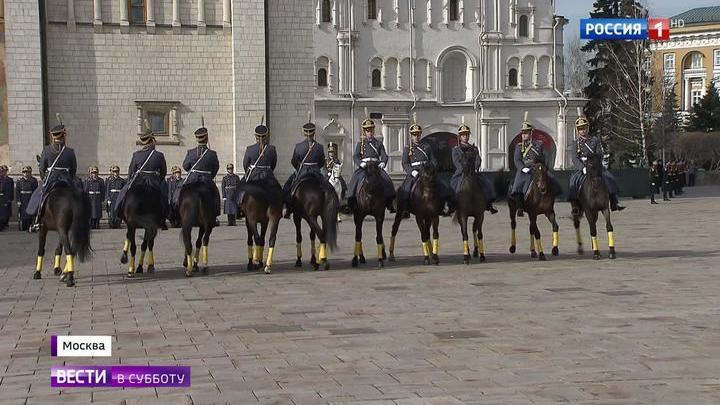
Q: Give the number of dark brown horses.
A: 10